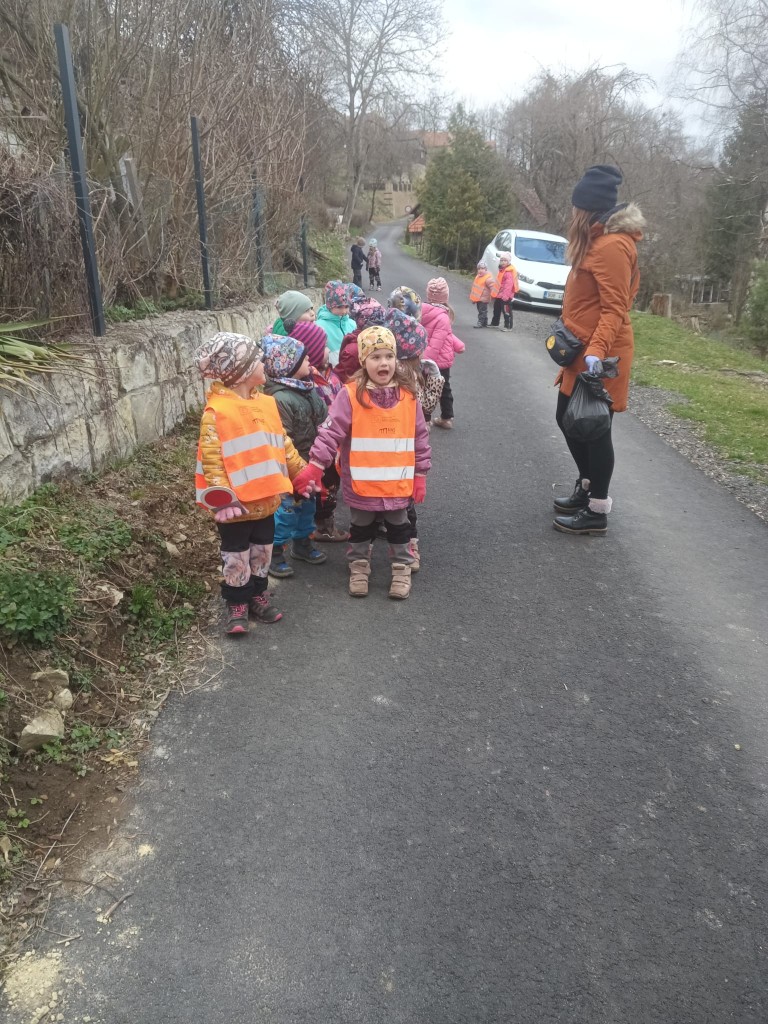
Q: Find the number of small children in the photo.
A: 15